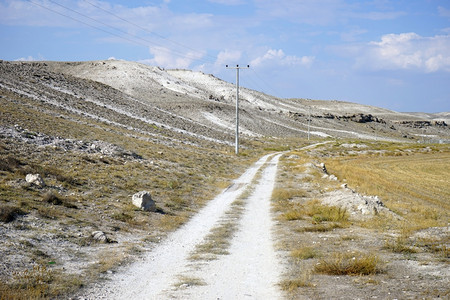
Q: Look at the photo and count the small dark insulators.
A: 3